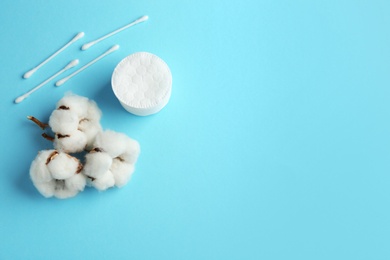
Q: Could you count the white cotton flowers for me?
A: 3